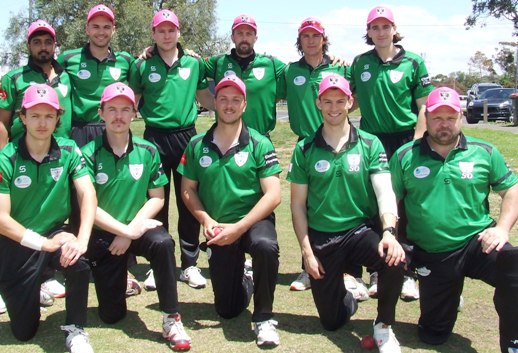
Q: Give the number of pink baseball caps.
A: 11